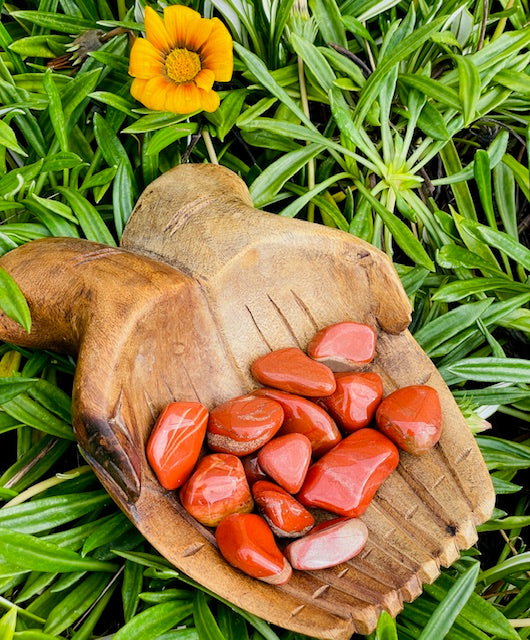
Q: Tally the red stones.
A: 14